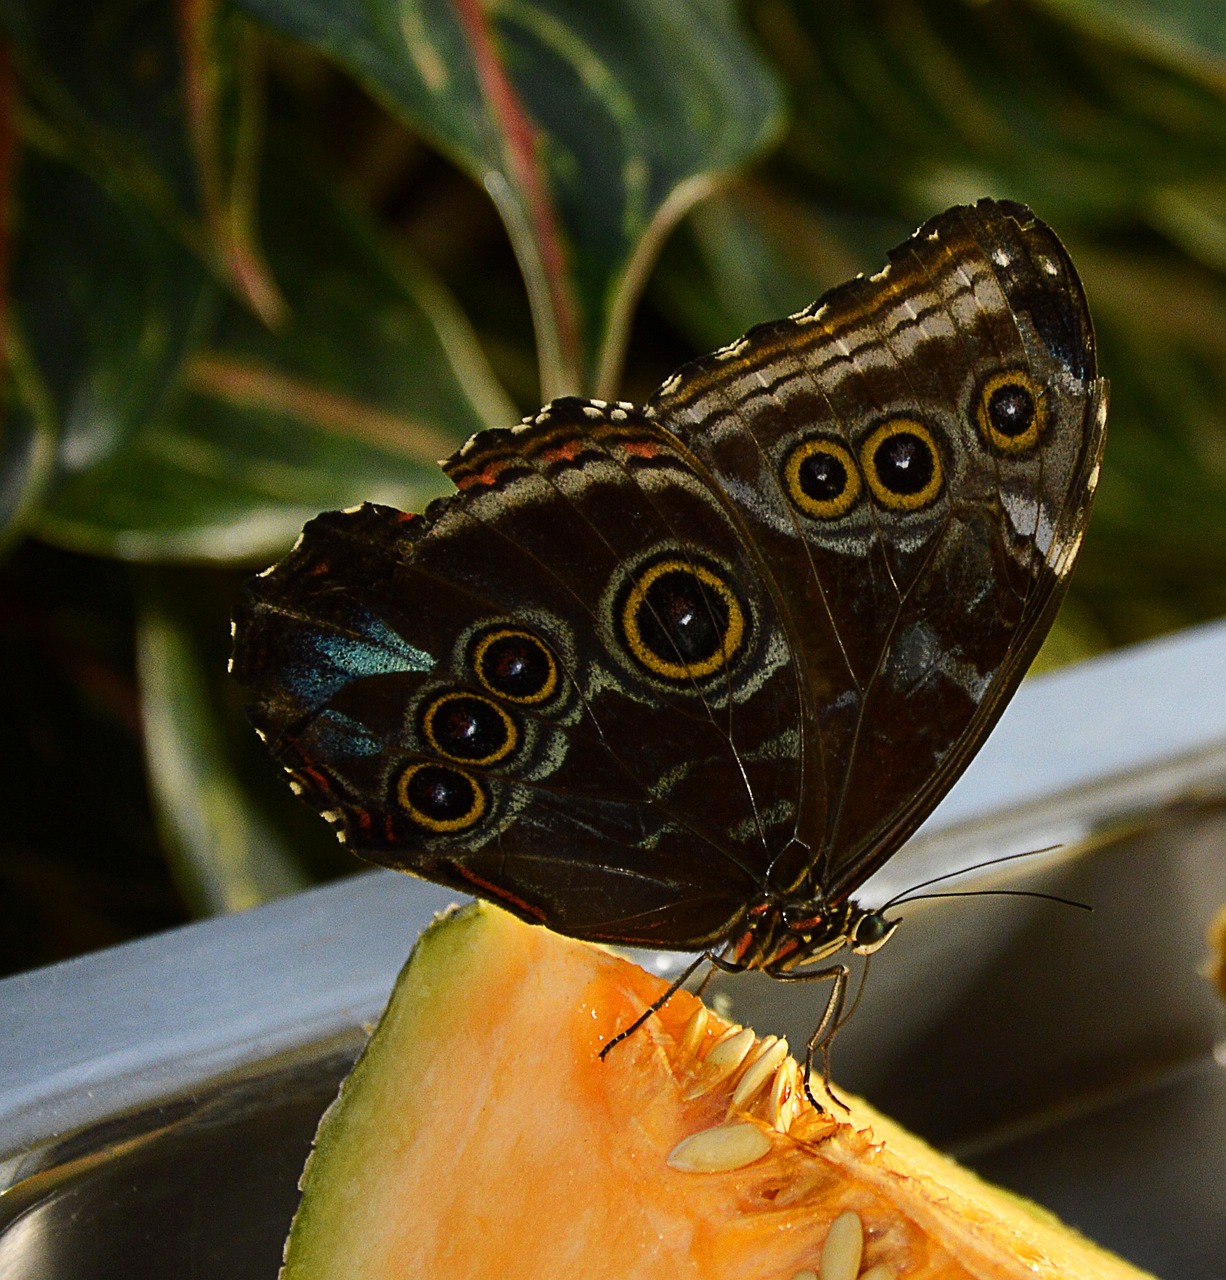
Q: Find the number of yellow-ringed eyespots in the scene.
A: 7